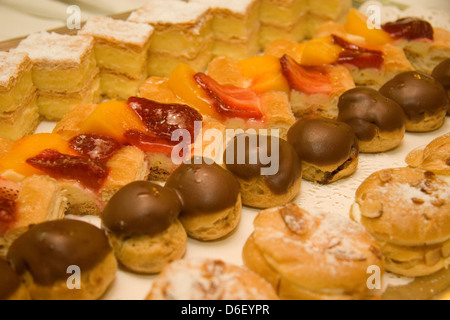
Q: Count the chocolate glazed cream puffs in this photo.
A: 9